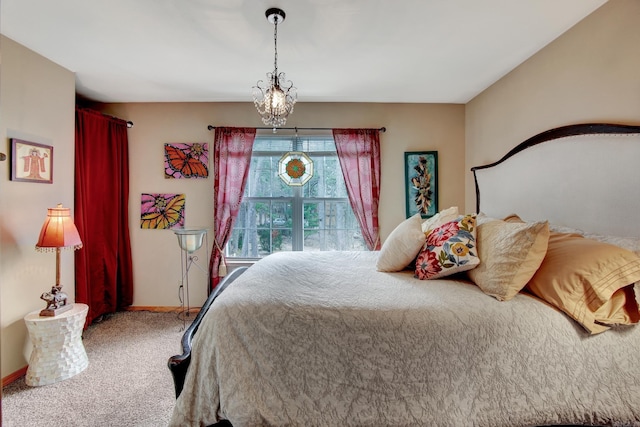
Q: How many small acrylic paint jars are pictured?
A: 0